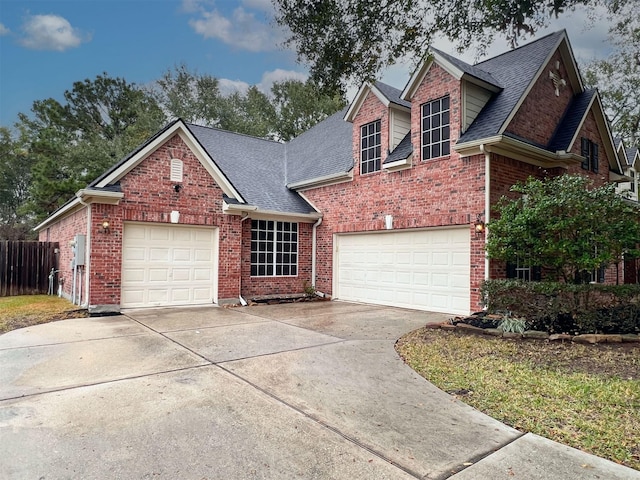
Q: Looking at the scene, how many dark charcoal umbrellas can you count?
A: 0